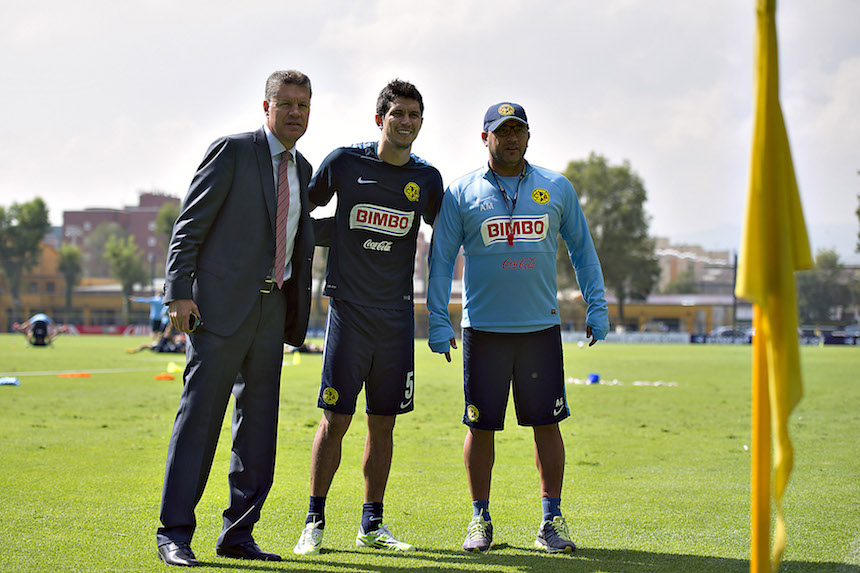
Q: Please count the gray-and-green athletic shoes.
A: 2